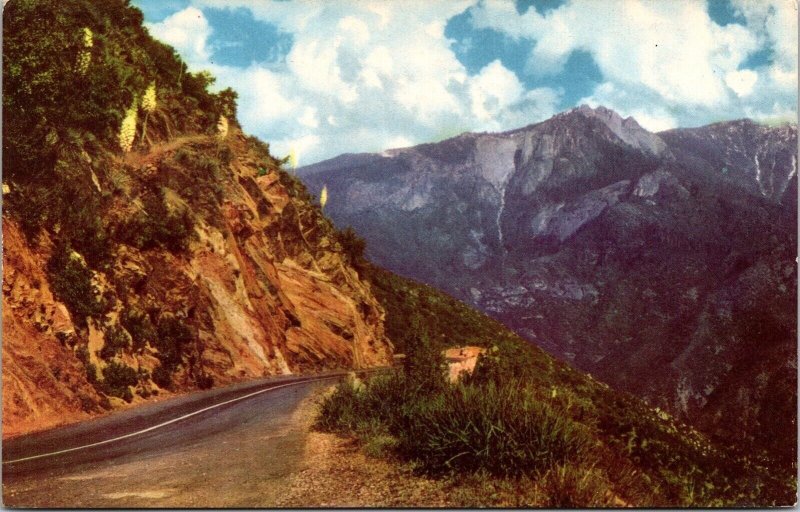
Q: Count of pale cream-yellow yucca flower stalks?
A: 6